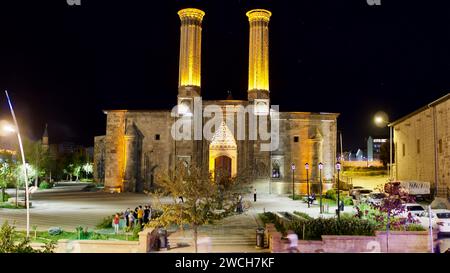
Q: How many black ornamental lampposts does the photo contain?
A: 4